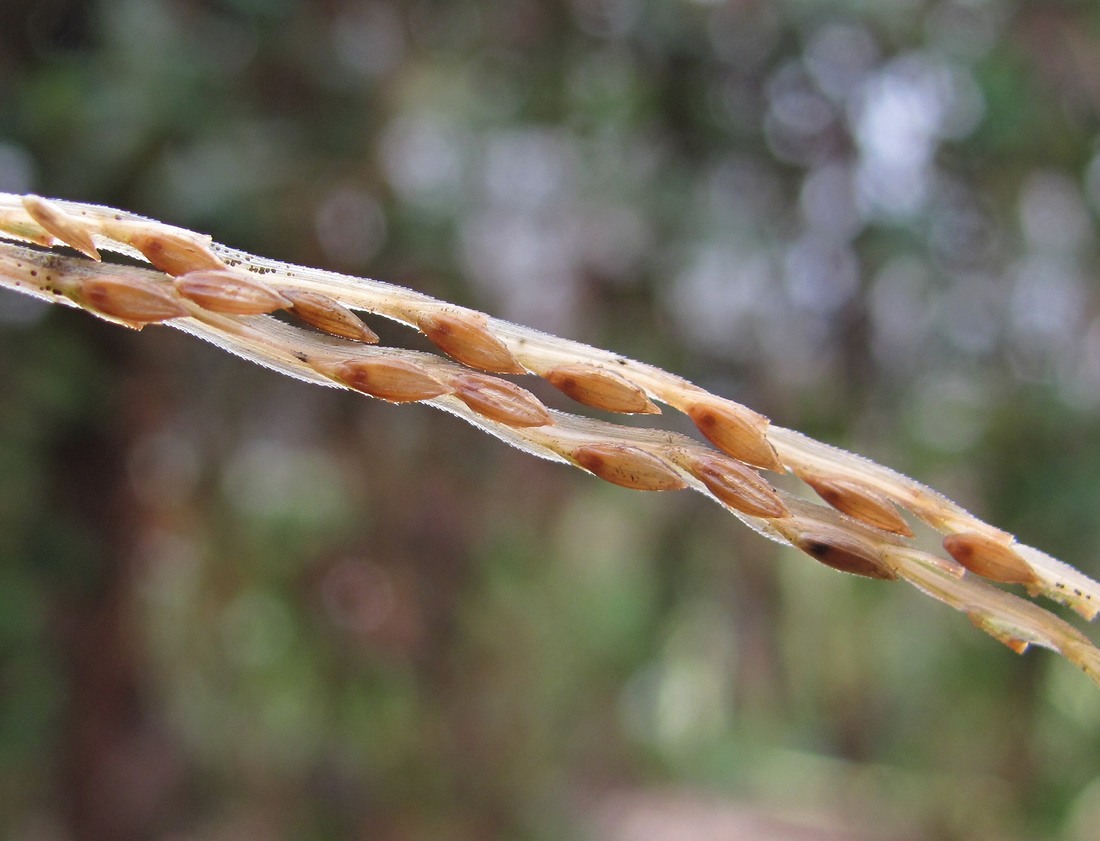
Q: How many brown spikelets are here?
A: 15